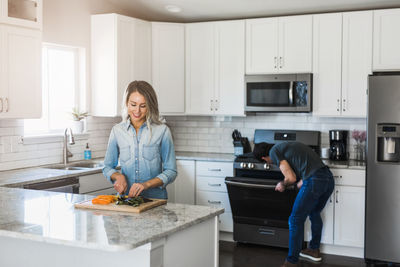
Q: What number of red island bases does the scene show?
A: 0